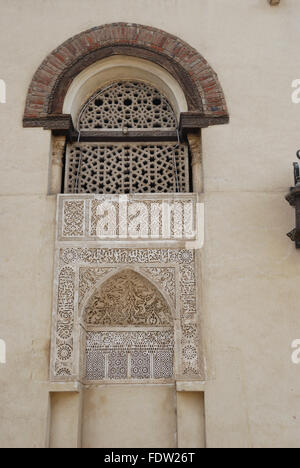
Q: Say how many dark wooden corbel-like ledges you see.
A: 2